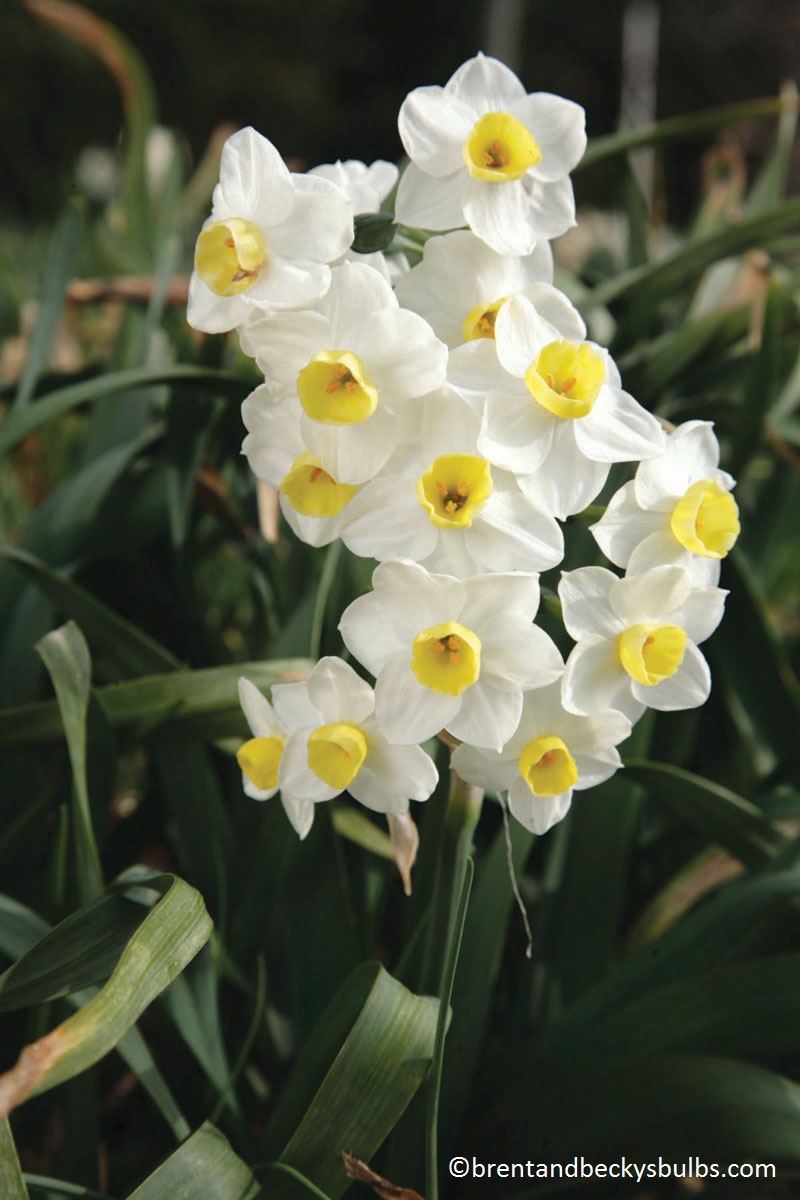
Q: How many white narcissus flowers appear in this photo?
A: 14